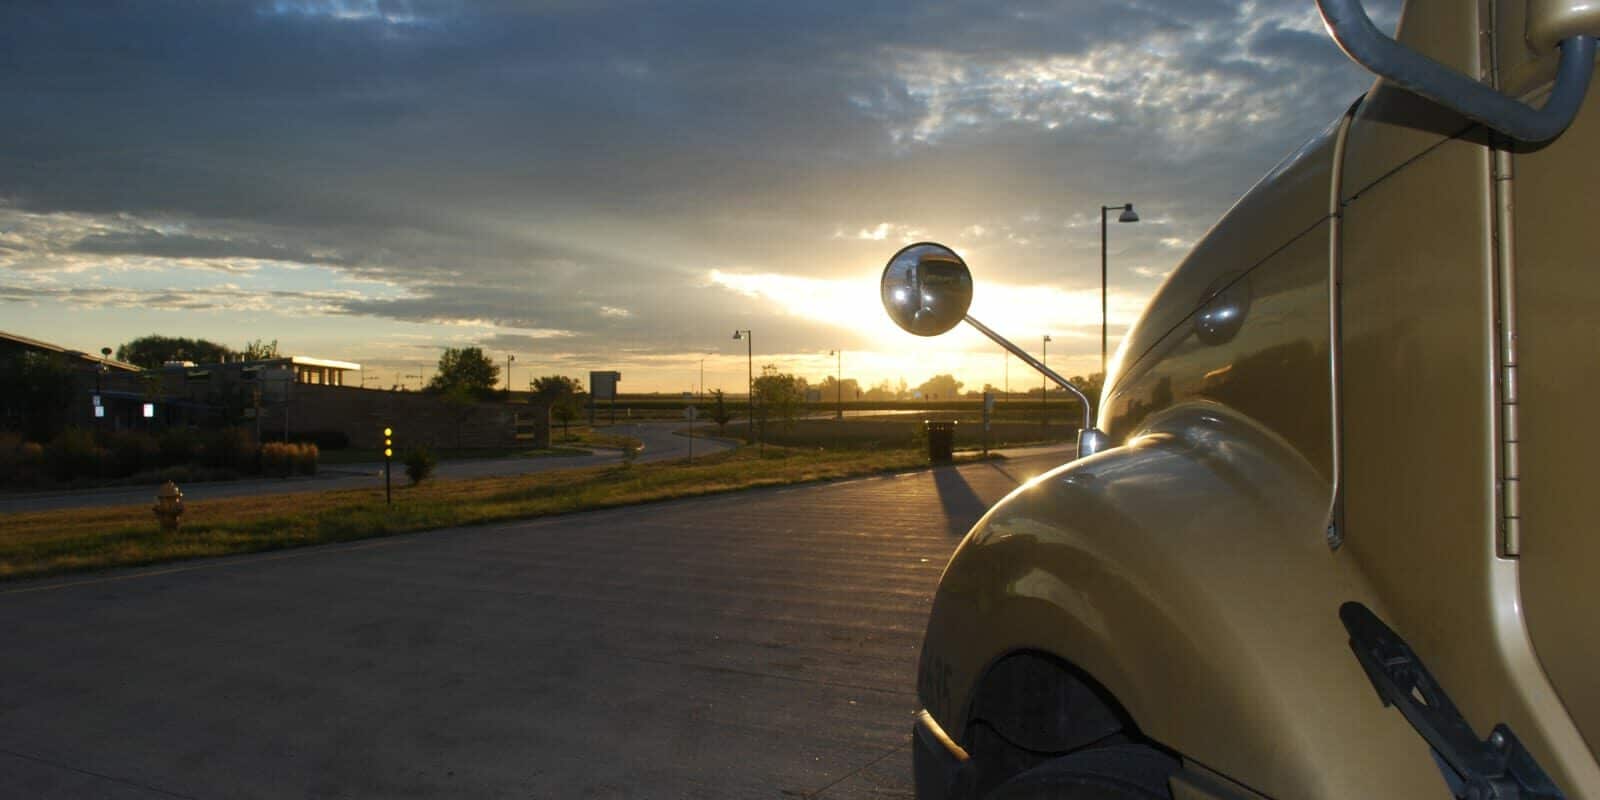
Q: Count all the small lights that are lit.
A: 3